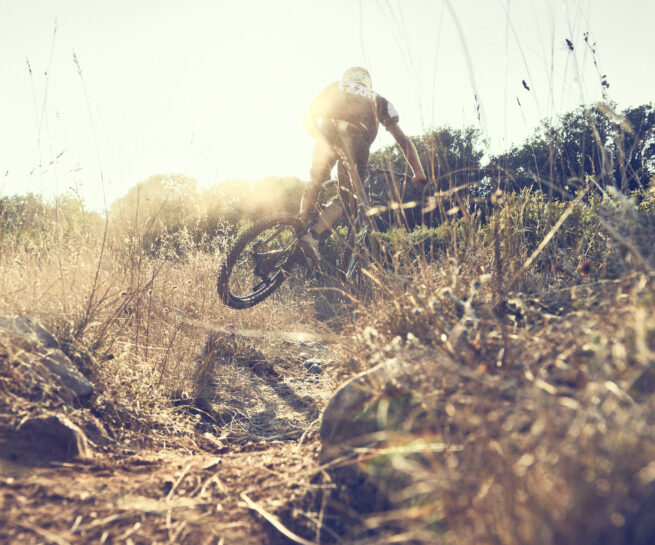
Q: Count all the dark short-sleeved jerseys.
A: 1